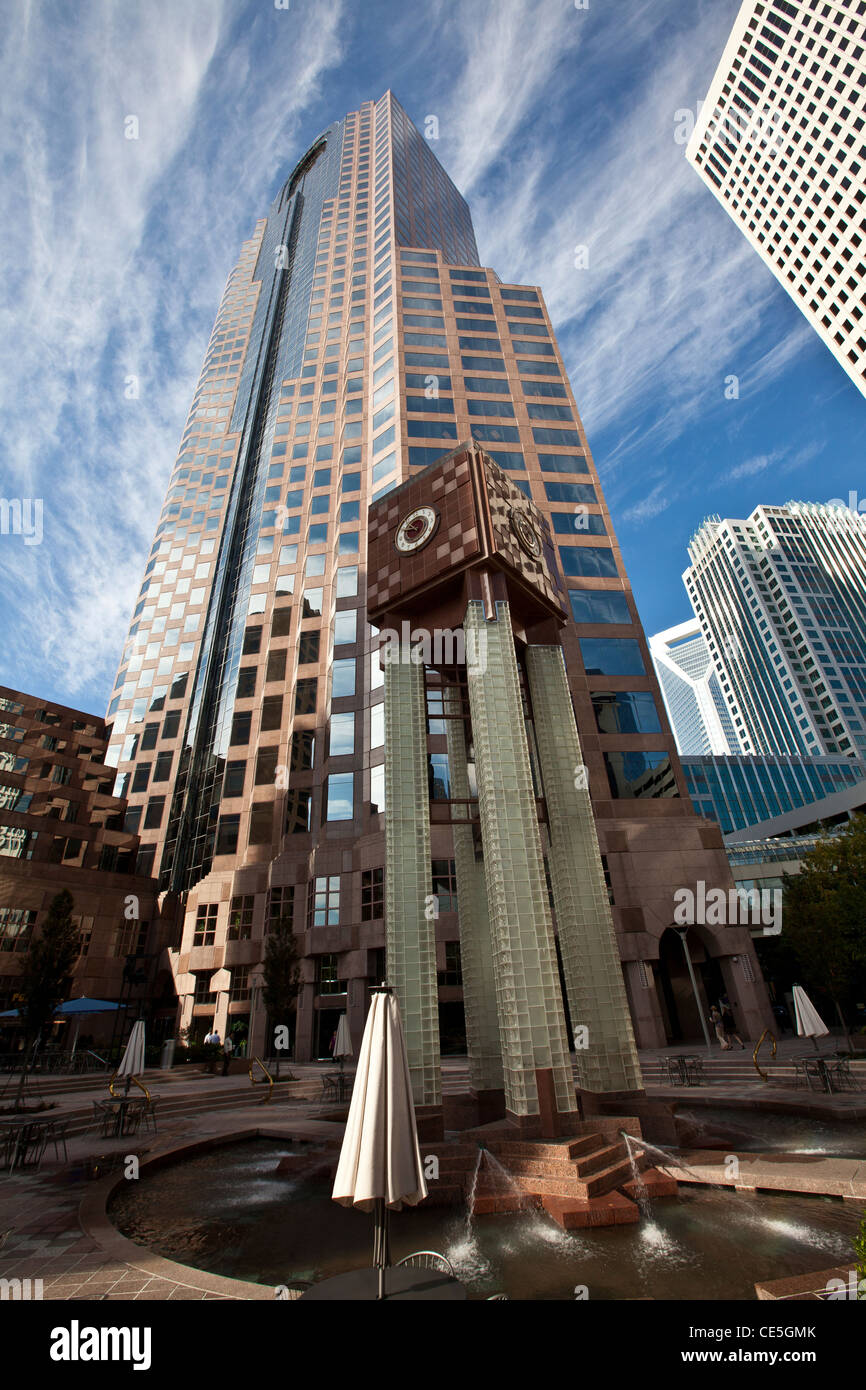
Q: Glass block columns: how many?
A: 4